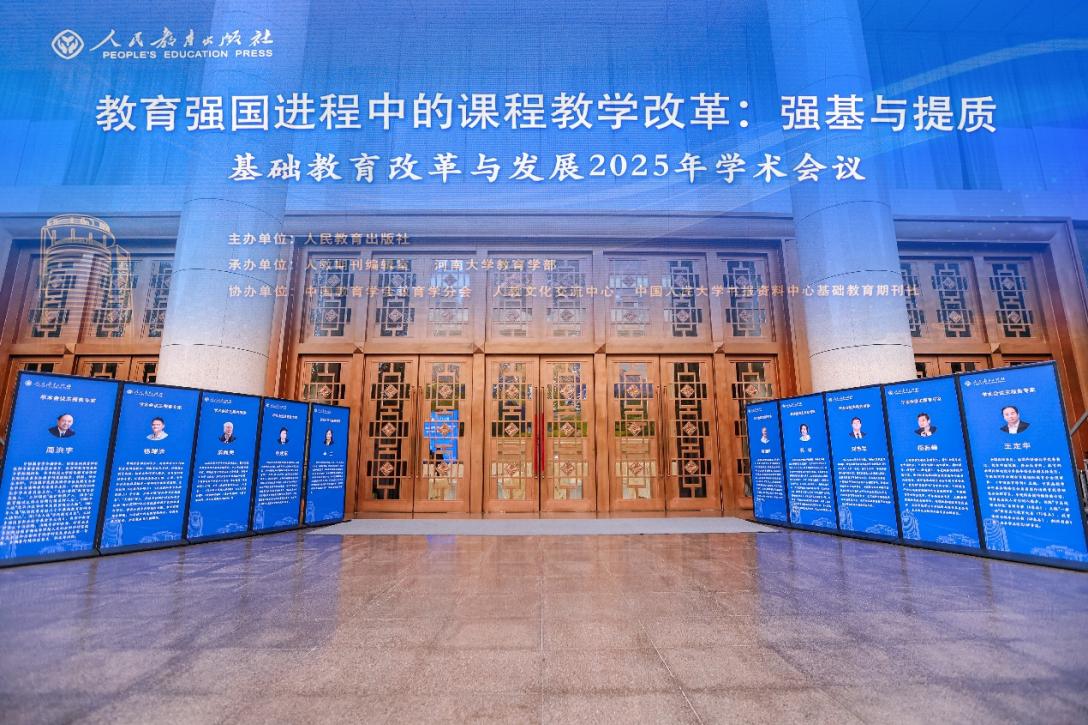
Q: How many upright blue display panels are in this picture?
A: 10